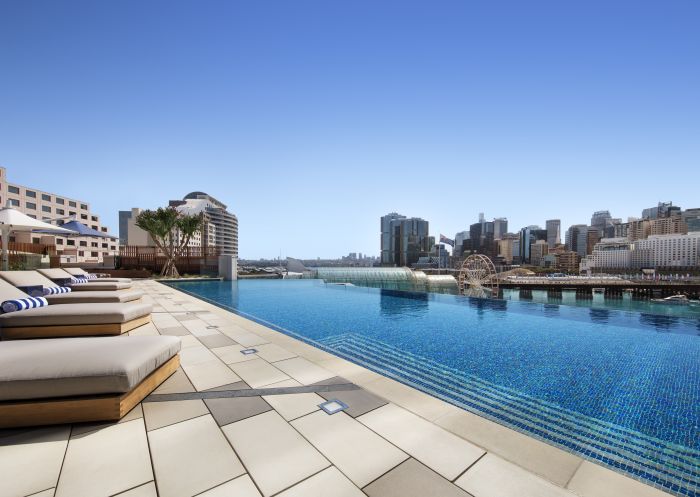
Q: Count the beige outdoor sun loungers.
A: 5